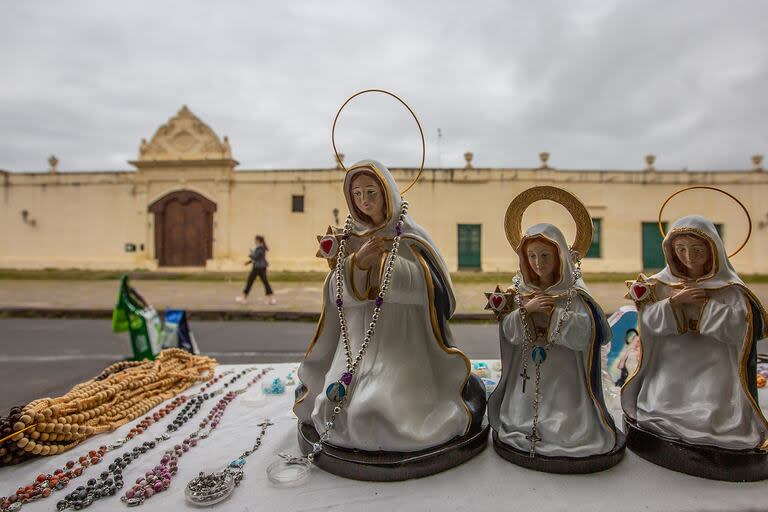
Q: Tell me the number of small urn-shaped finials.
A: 6